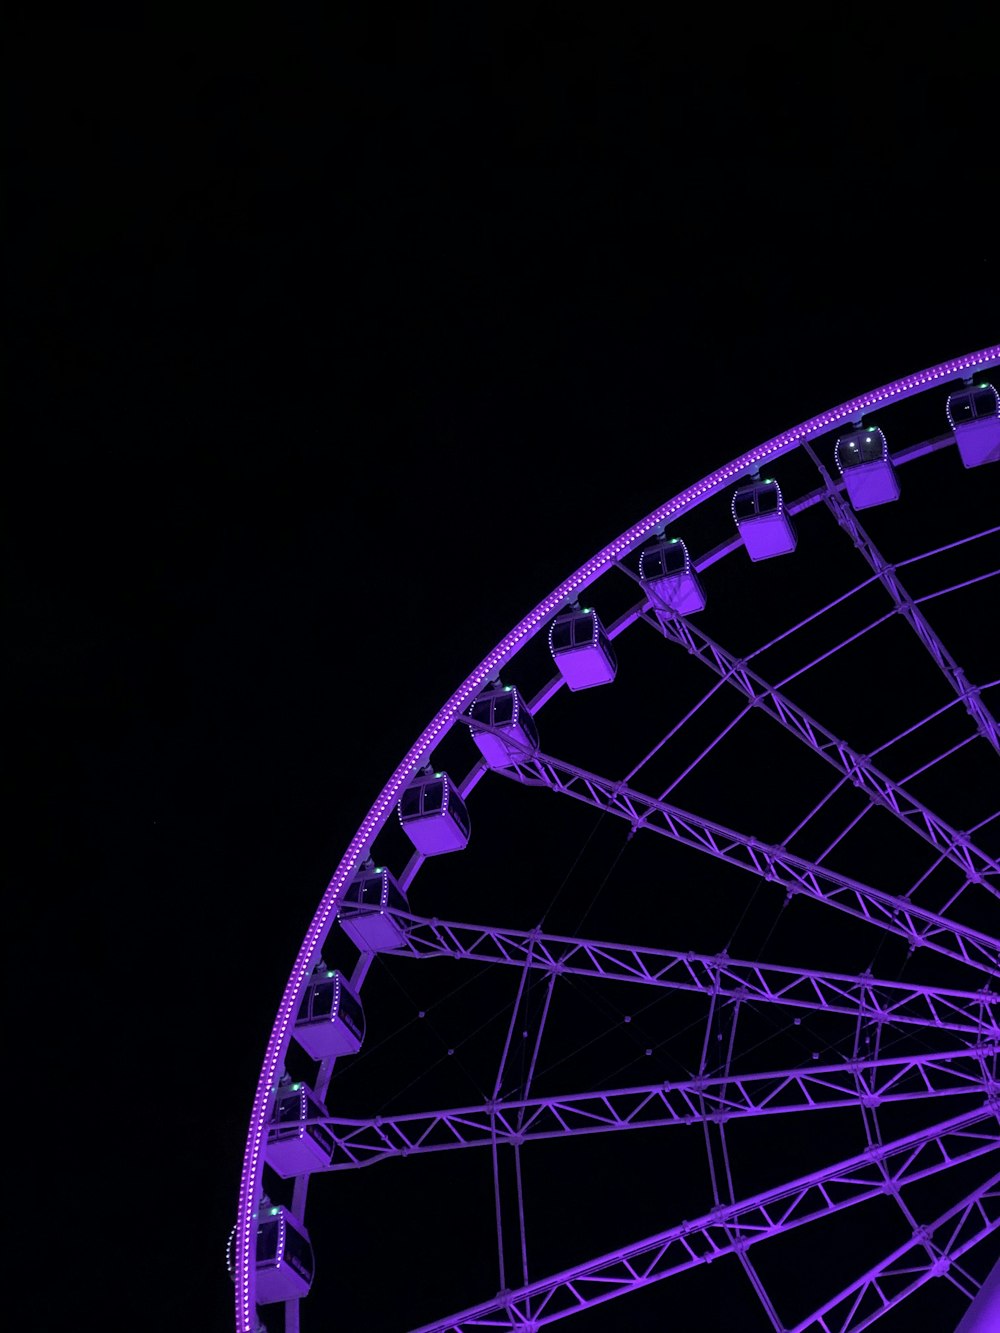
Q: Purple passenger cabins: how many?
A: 11